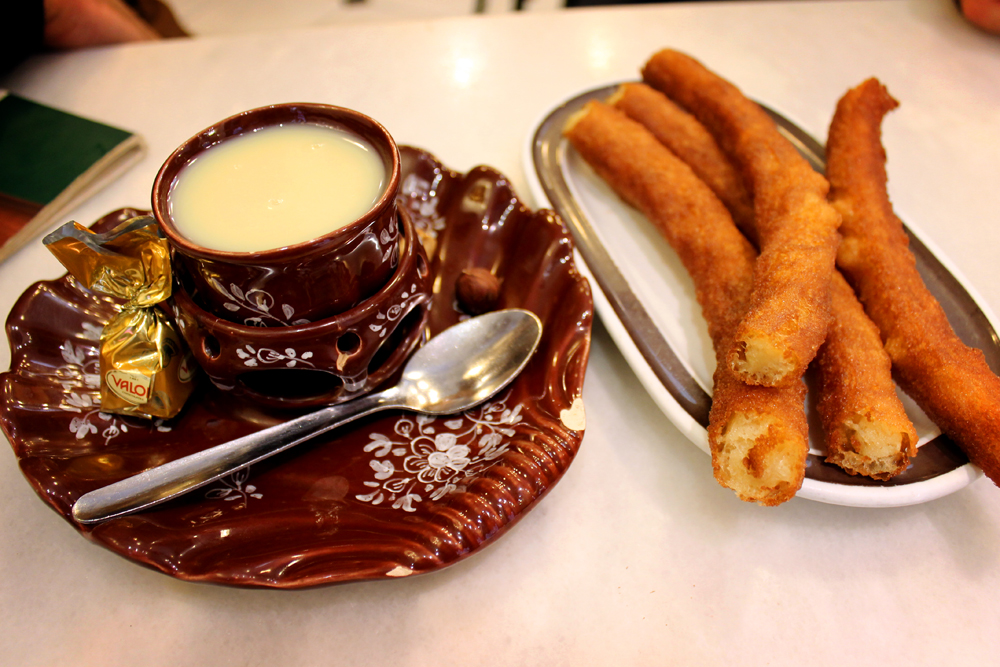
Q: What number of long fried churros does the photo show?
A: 4